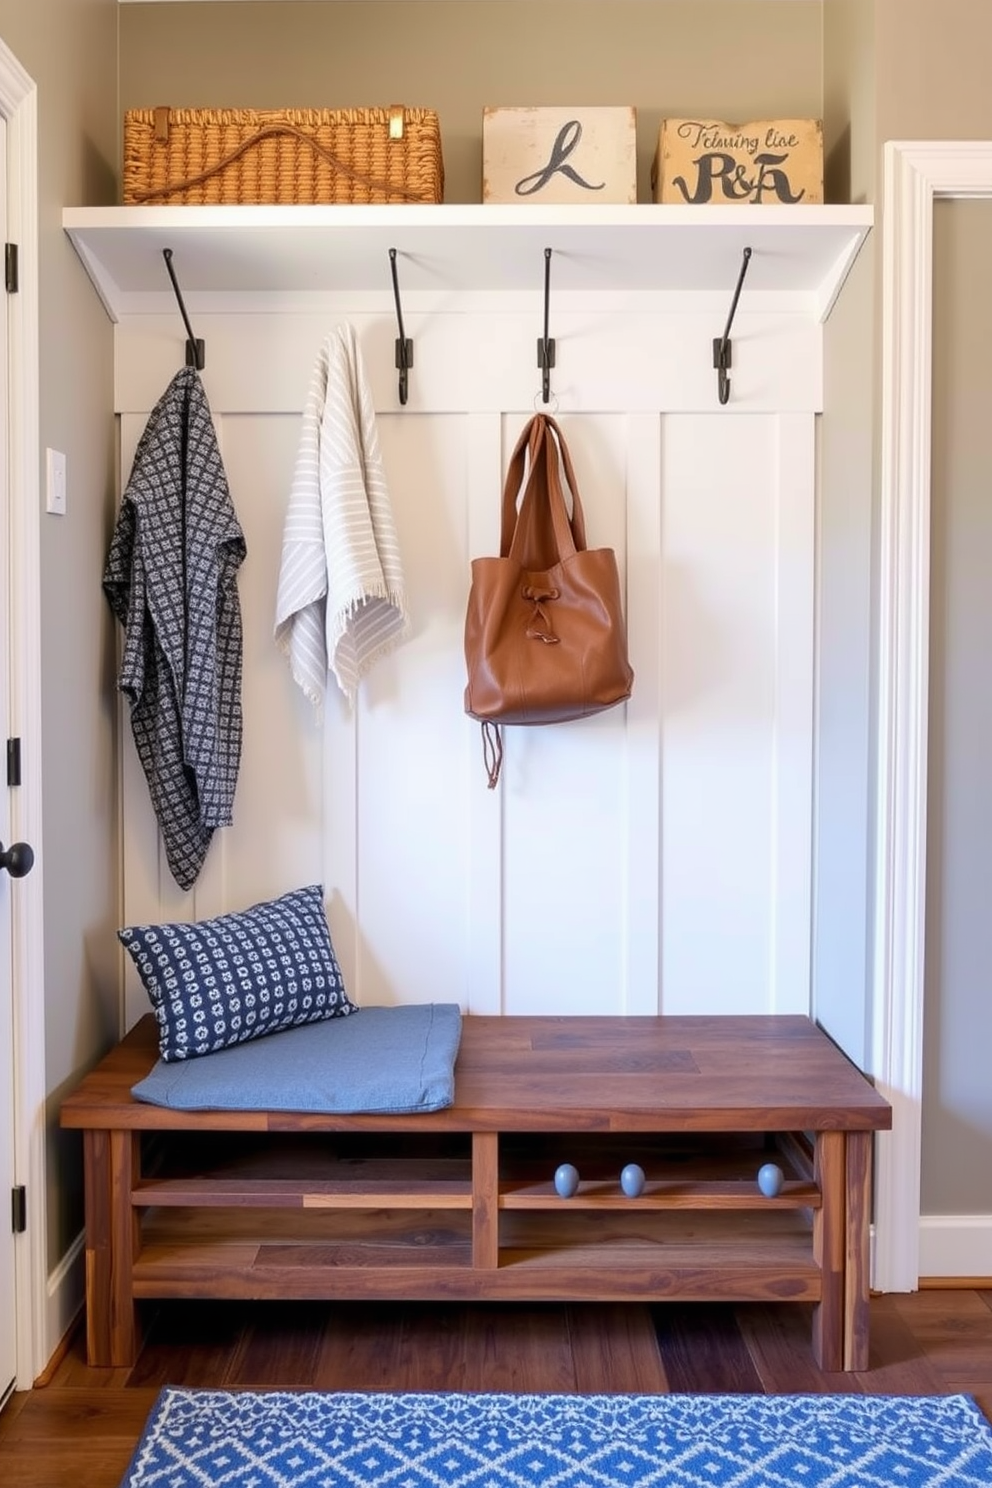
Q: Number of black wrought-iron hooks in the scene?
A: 4